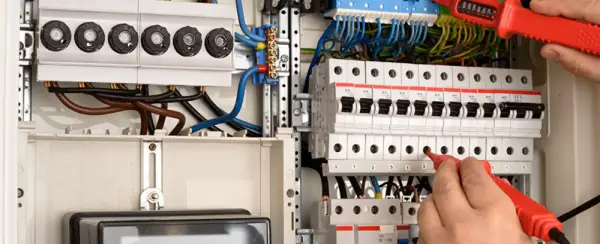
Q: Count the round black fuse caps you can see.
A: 6